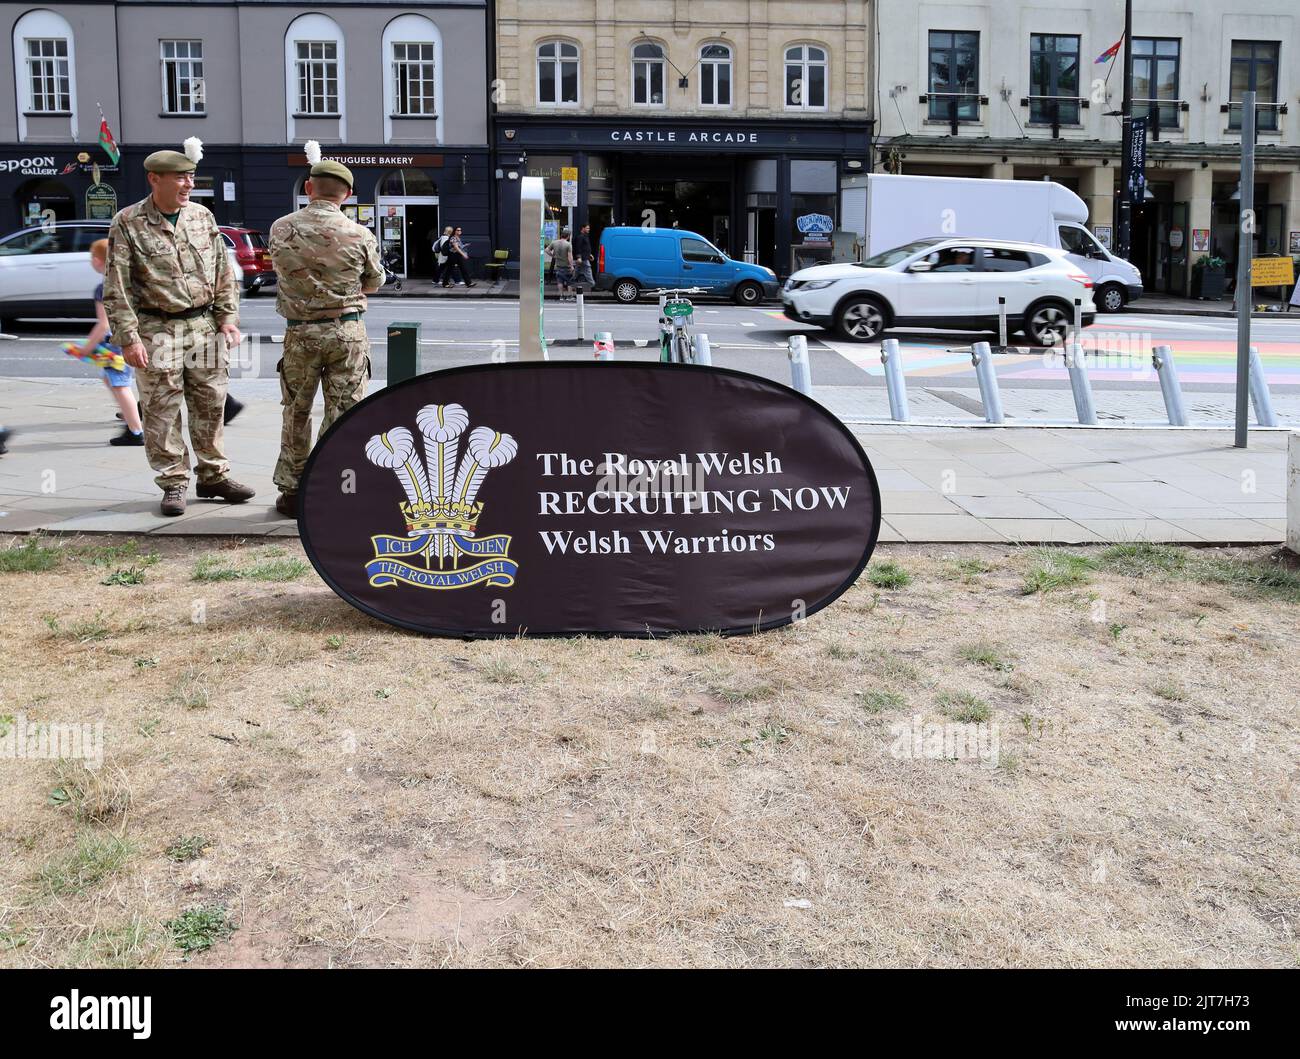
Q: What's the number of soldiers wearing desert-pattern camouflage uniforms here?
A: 2